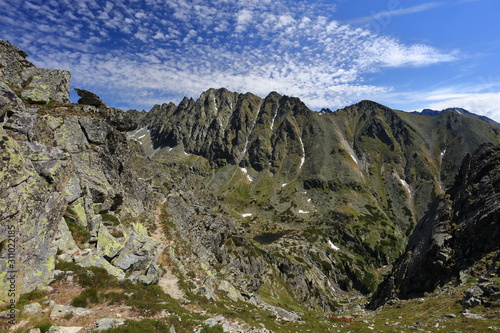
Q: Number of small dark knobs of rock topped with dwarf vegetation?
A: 1